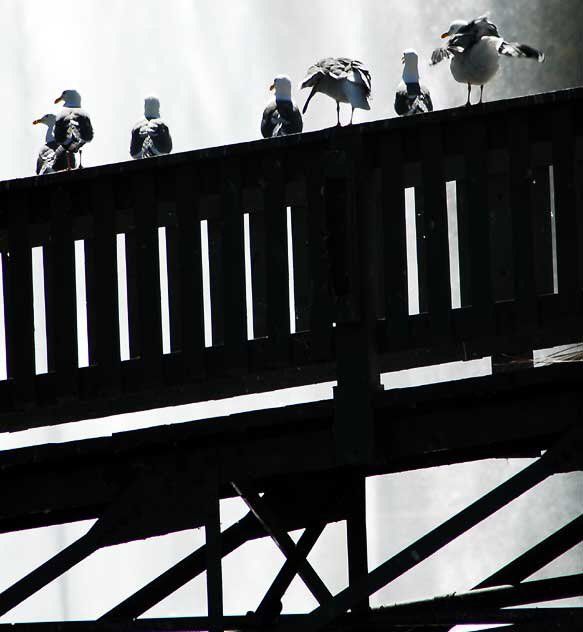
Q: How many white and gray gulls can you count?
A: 7